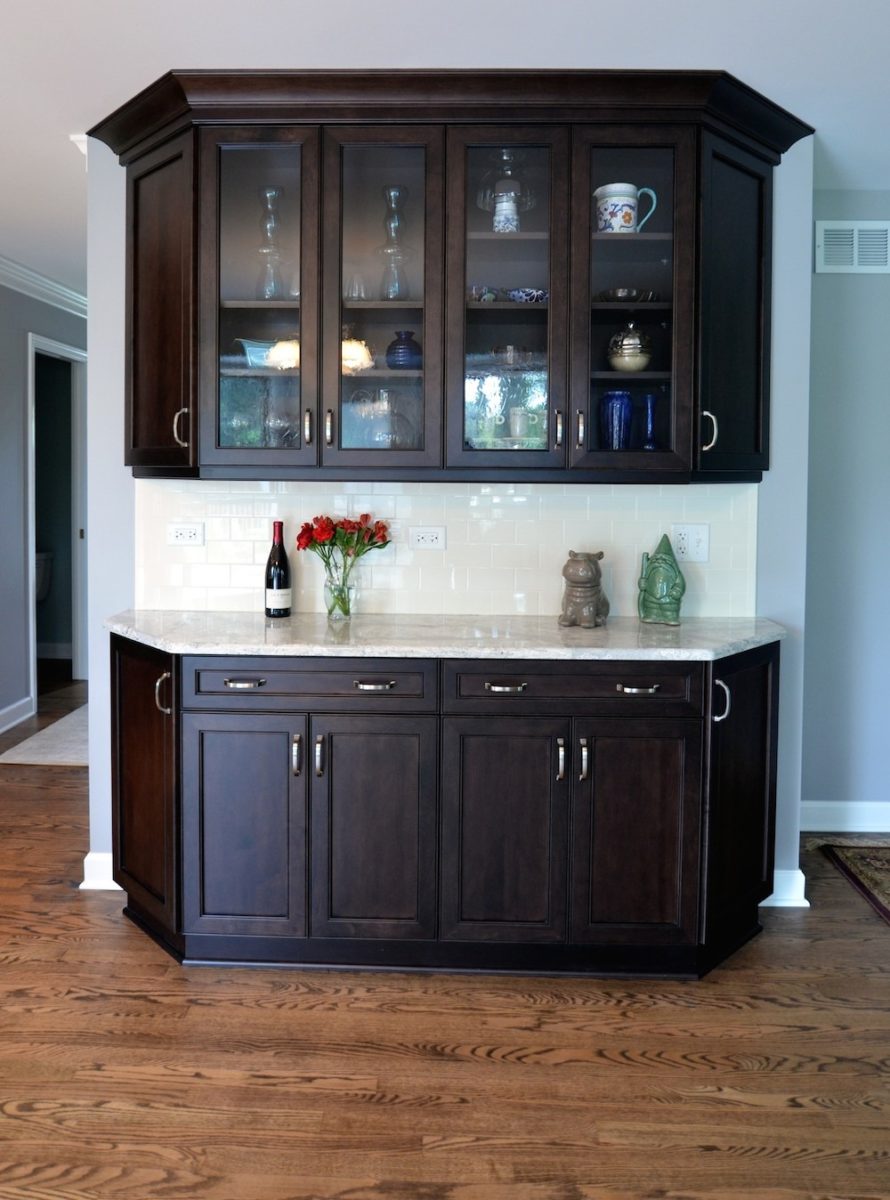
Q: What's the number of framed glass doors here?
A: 4